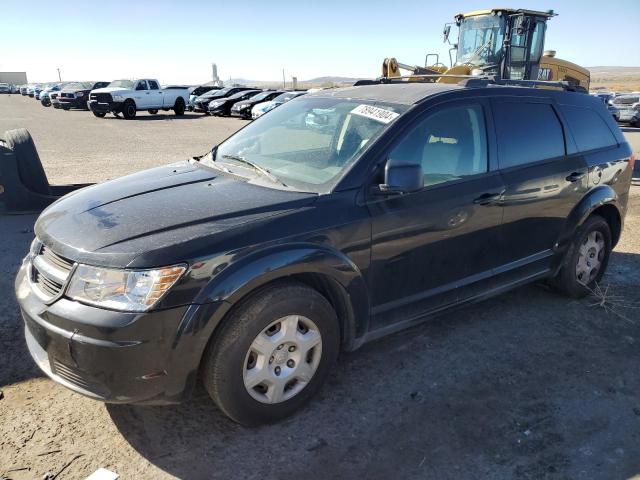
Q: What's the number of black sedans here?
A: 3